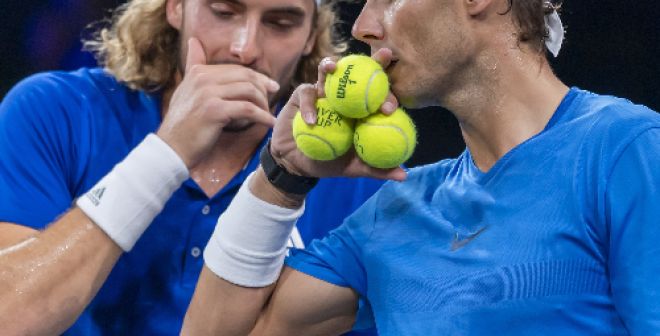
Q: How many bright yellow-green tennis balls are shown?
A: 3